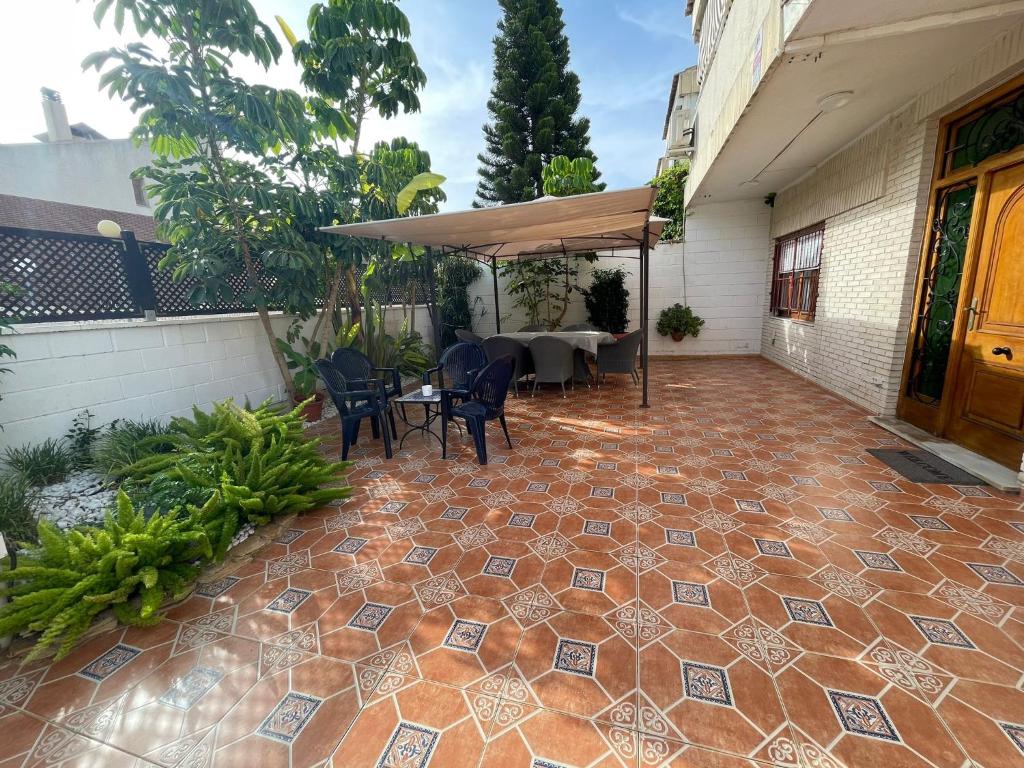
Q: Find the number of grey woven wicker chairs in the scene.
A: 6